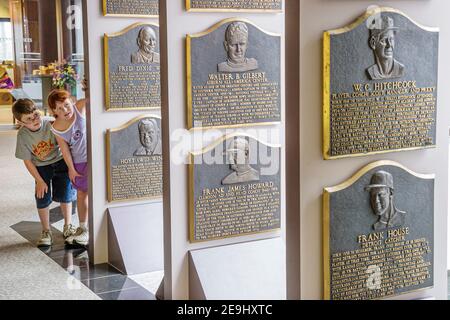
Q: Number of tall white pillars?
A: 3